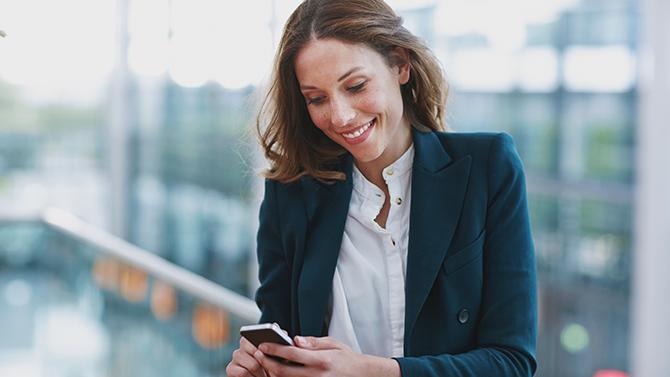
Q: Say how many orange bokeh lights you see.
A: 4